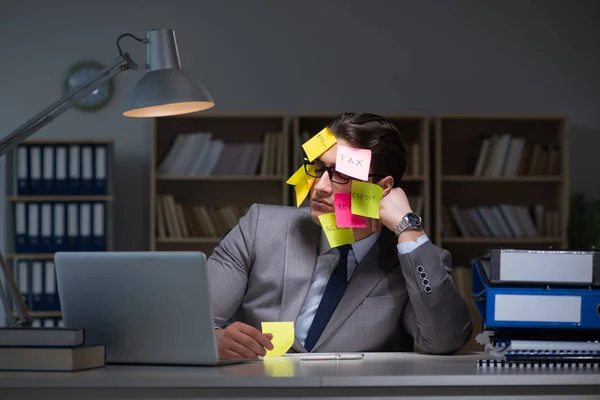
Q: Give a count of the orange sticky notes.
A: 0